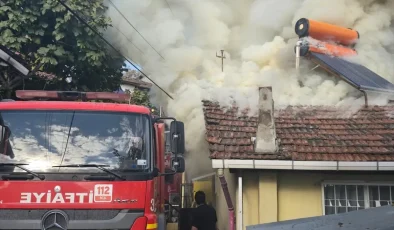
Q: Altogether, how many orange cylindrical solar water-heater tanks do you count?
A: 2